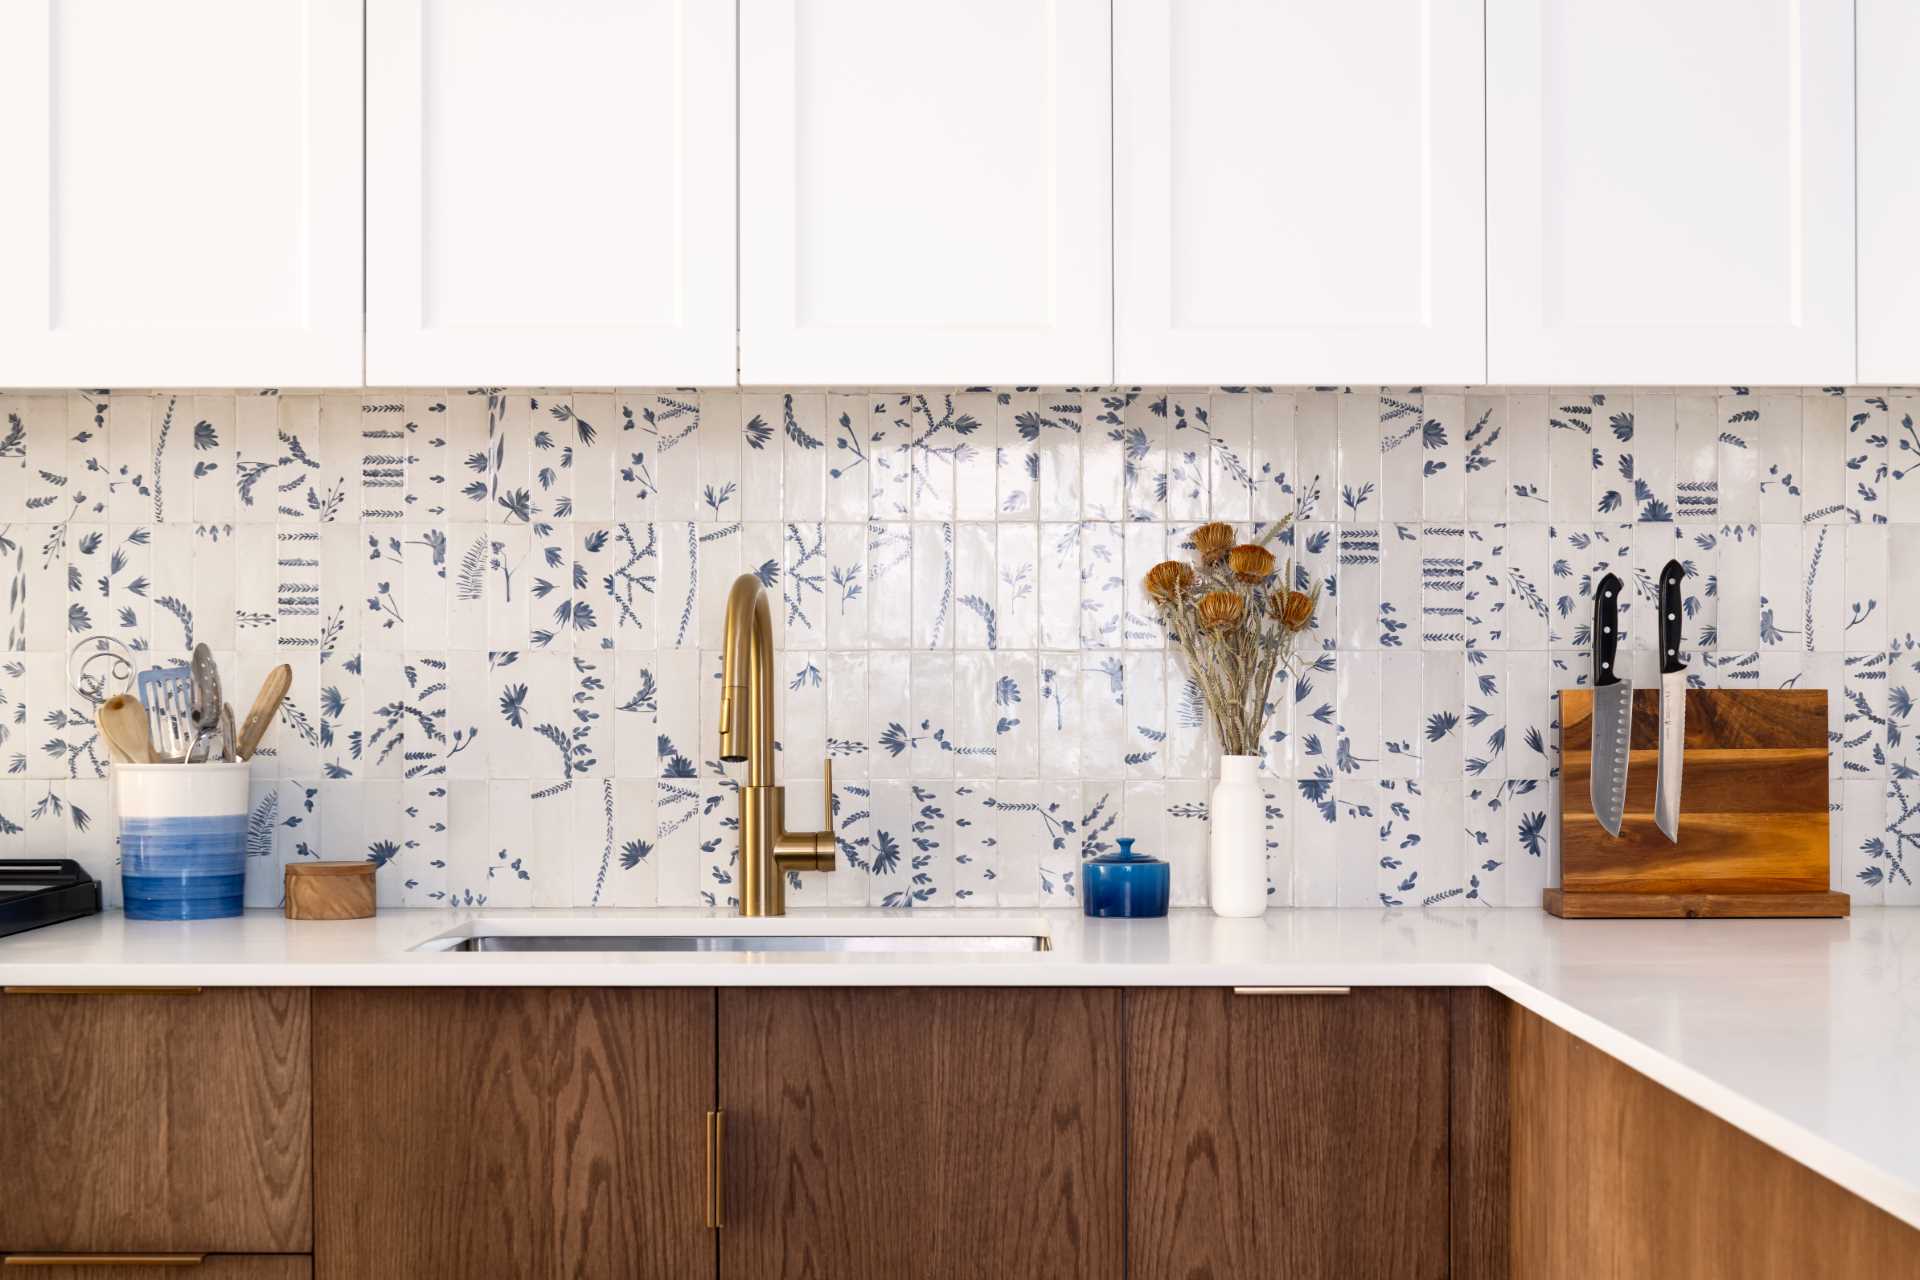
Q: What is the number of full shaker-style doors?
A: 5